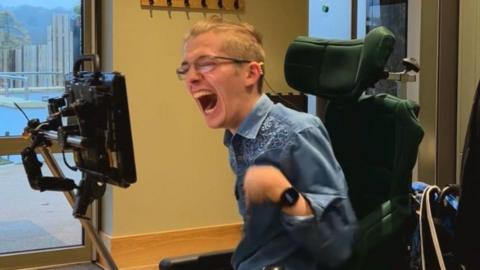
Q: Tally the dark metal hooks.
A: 6